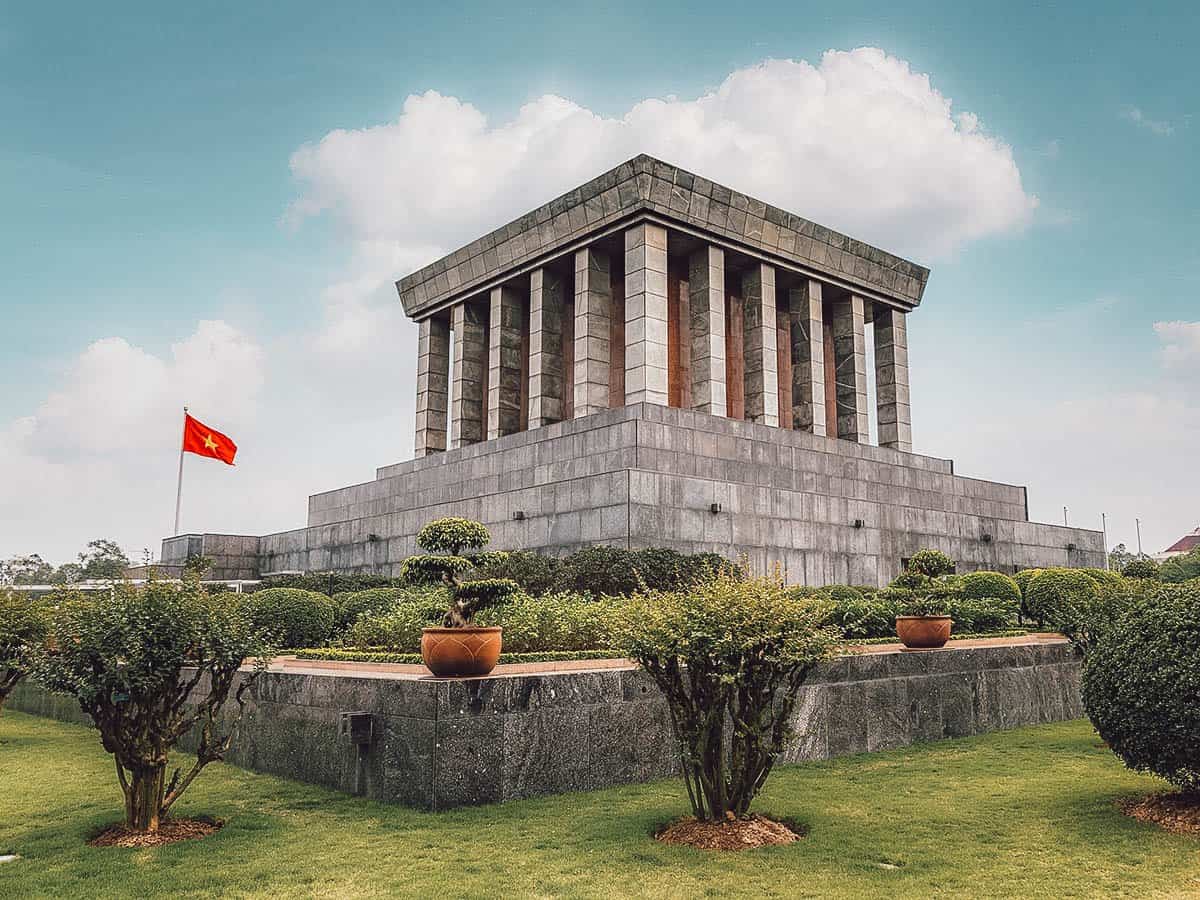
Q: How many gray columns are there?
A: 11